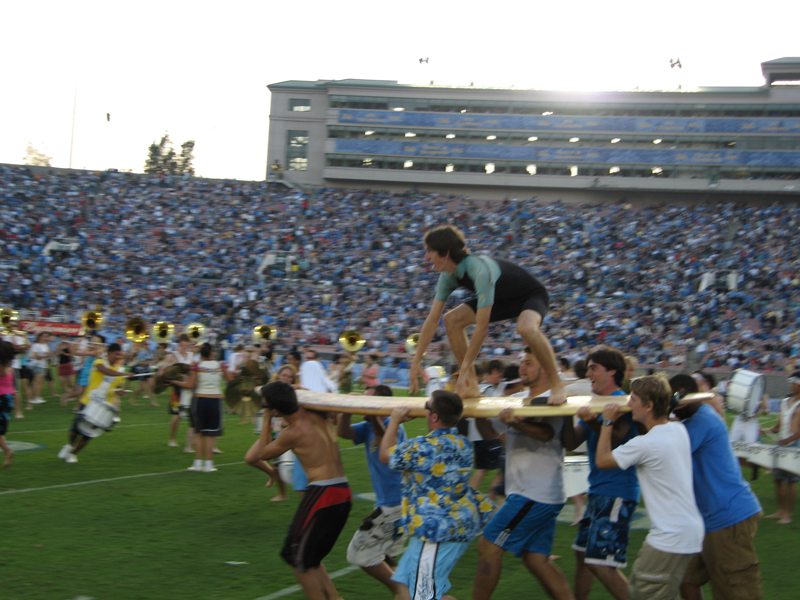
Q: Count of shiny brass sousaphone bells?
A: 8